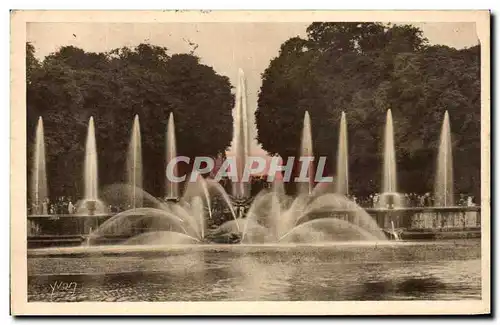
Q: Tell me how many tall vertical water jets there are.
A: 9